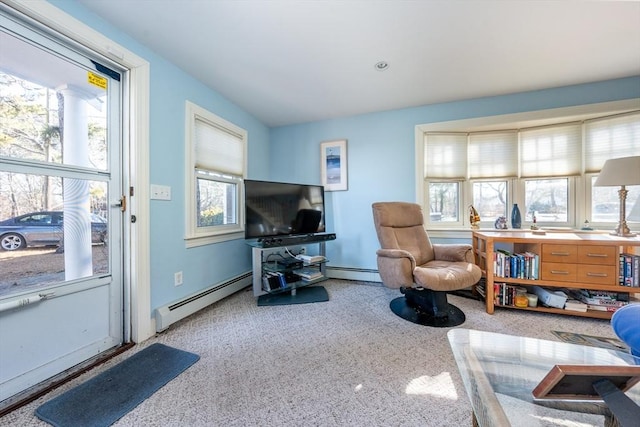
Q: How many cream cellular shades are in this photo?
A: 5